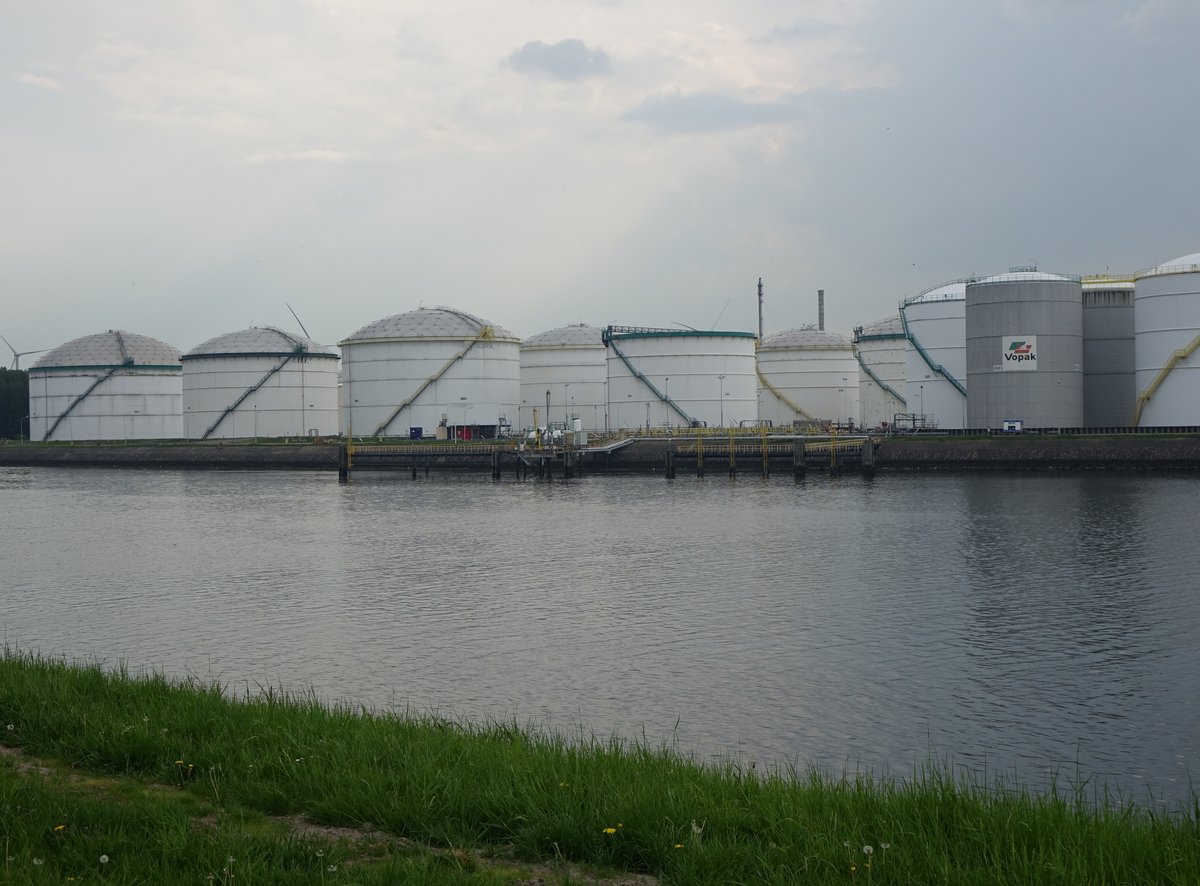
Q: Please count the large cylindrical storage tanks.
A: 11